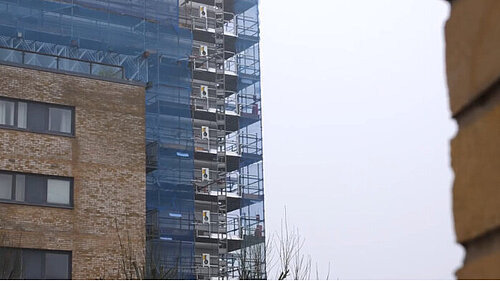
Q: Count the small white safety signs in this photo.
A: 7